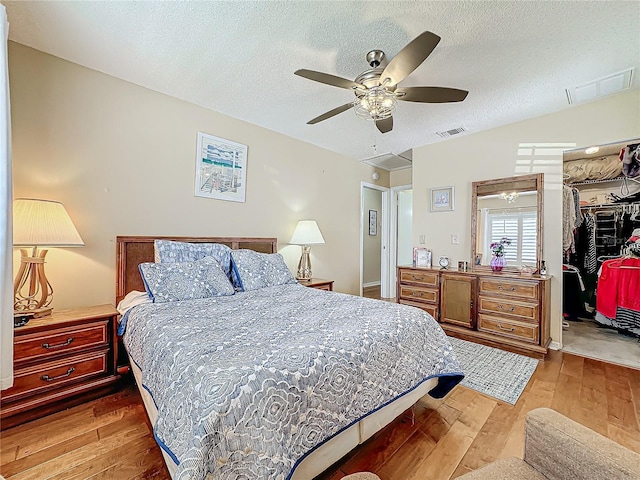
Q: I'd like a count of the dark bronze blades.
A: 5